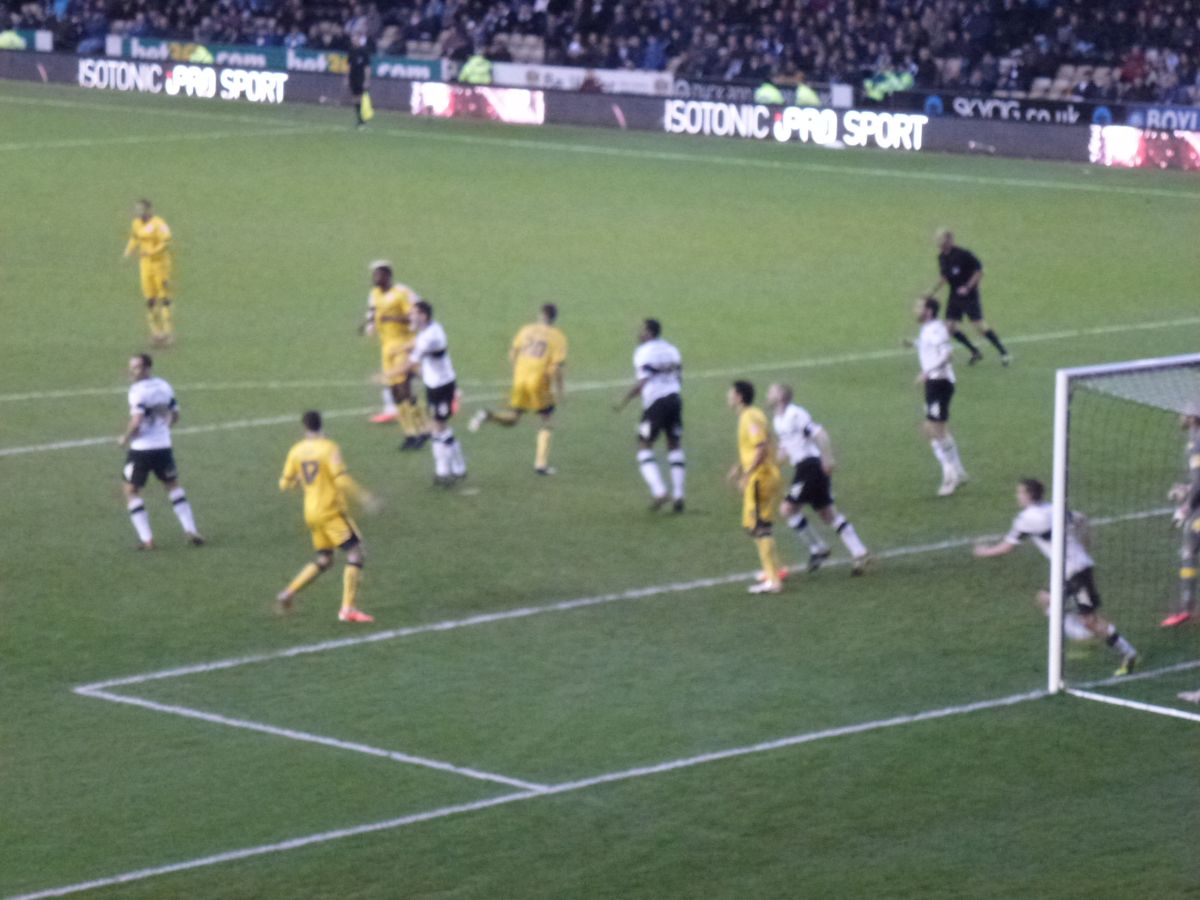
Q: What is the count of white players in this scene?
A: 6